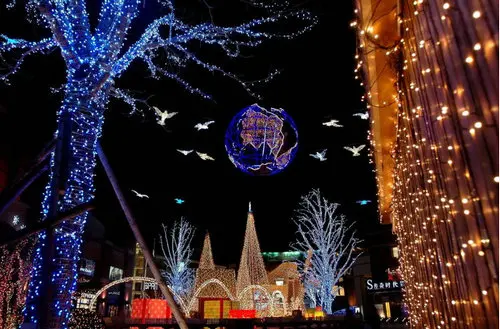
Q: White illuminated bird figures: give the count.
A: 9